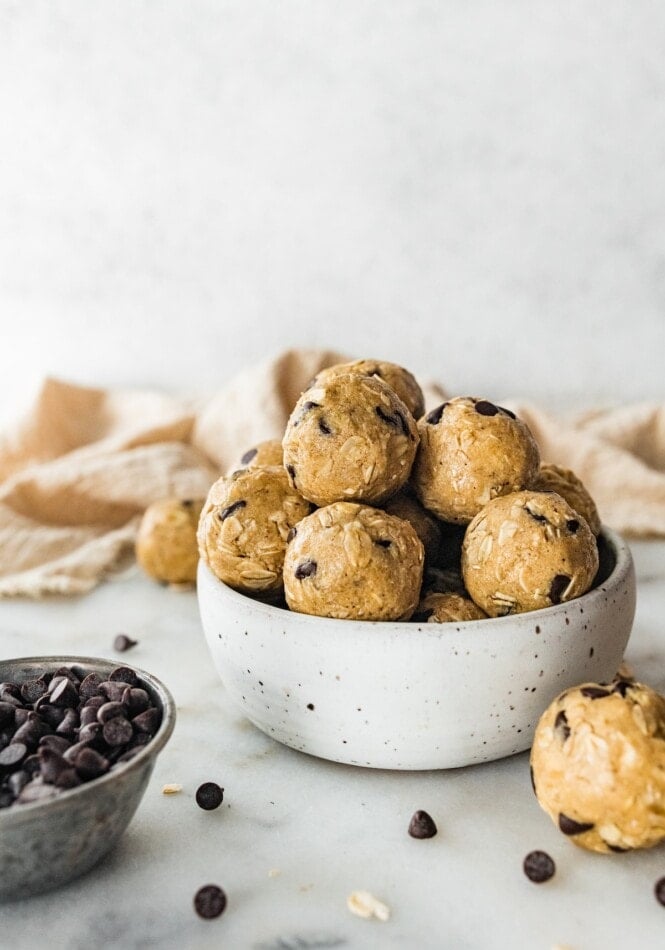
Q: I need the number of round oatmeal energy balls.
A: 12